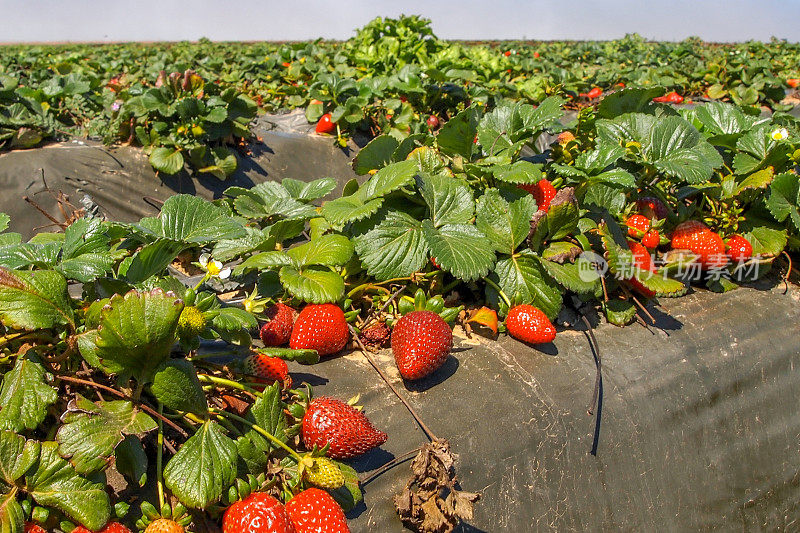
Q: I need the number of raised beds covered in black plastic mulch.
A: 2